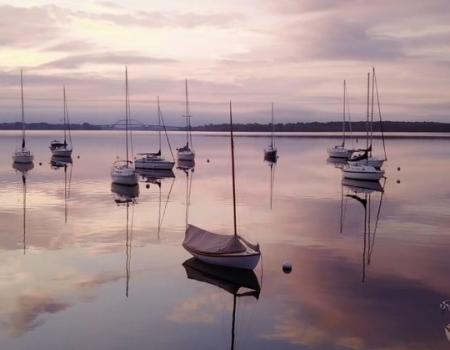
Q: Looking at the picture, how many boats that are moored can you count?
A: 10